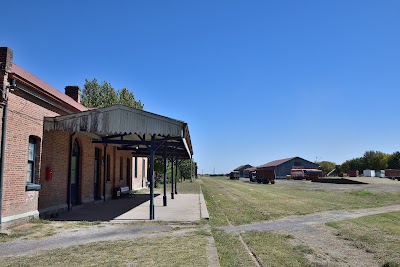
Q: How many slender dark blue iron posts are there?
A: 4